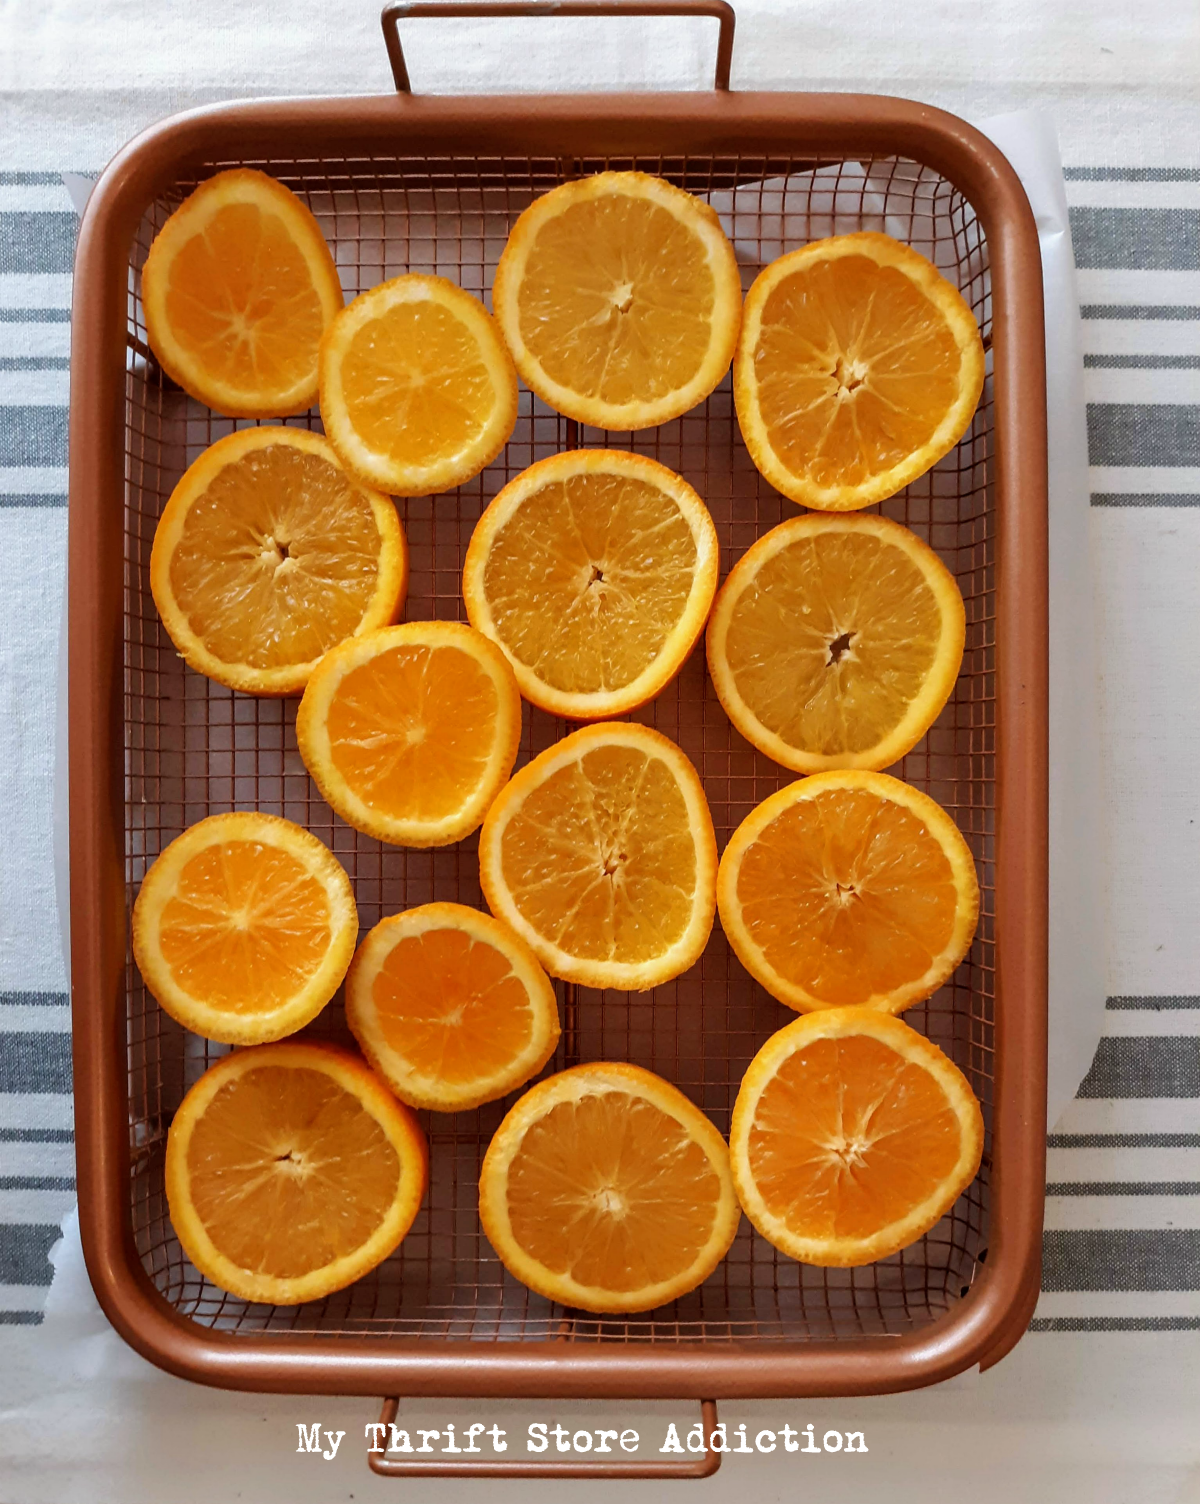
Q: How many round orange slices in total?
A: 15